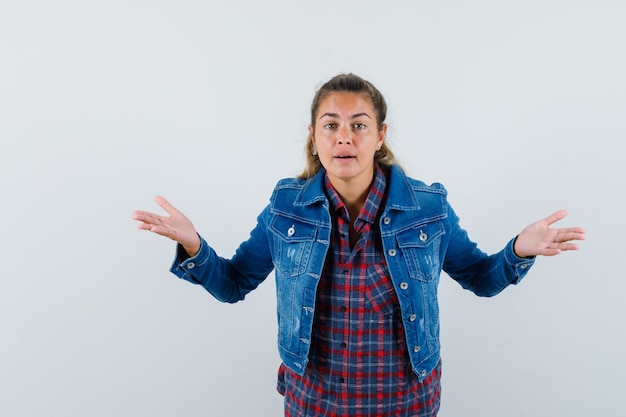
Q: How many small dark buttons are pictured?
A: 5